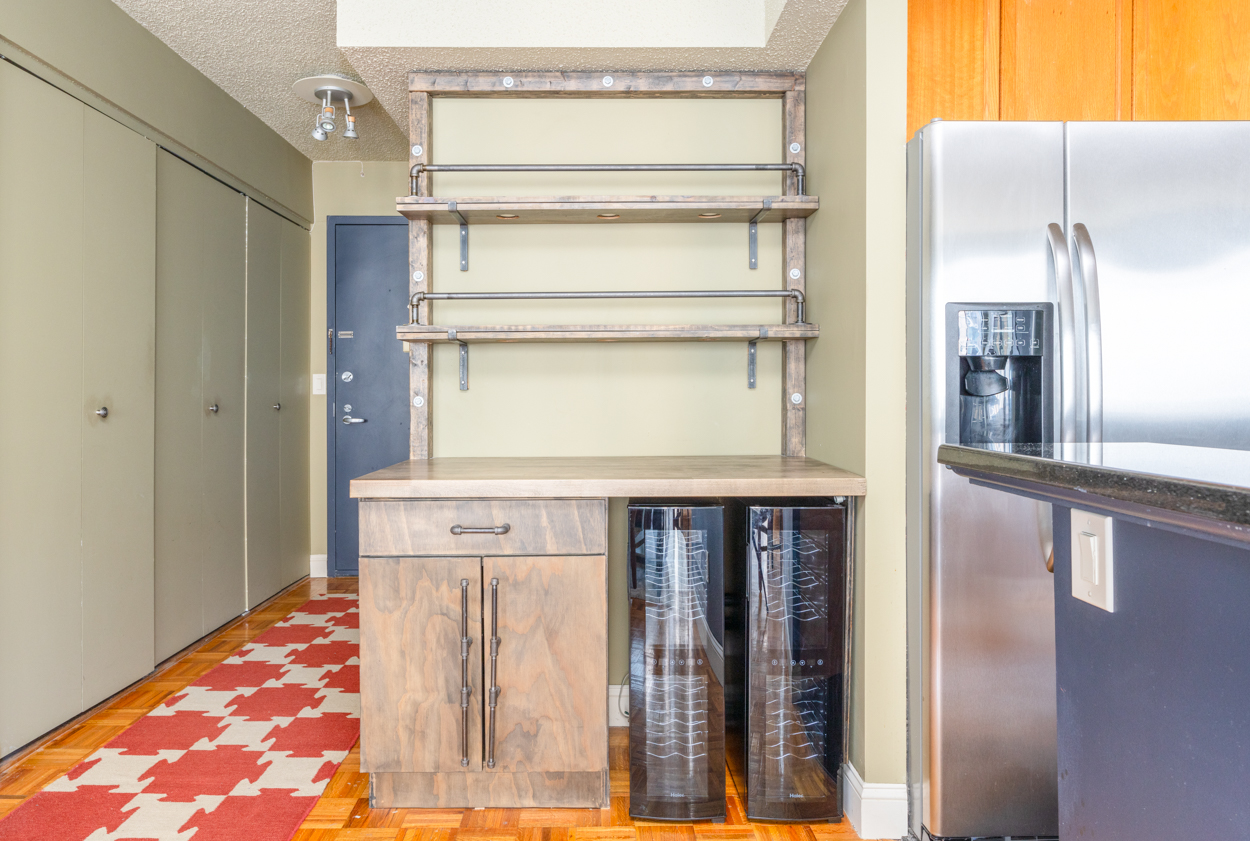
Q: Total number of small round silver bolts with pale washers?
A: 9